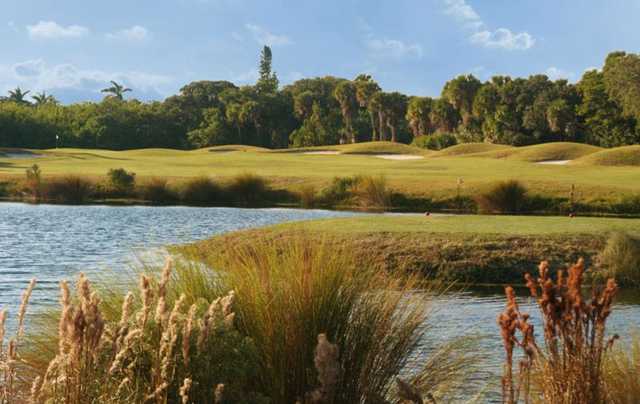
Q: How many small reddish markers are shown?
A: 2